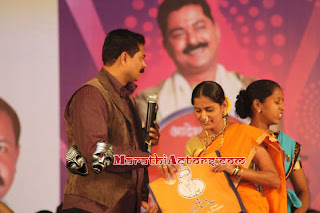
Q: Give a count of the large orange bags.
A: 1